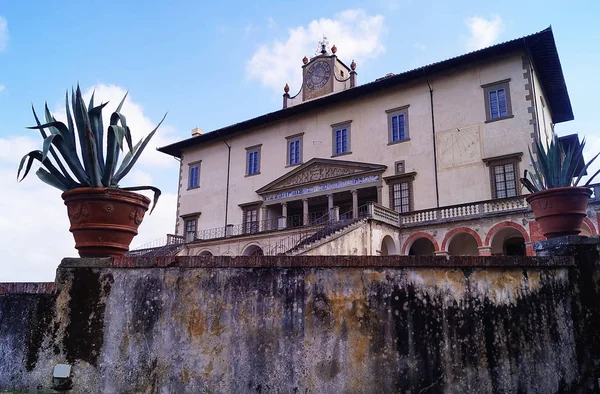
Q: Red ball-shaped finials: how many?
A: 4